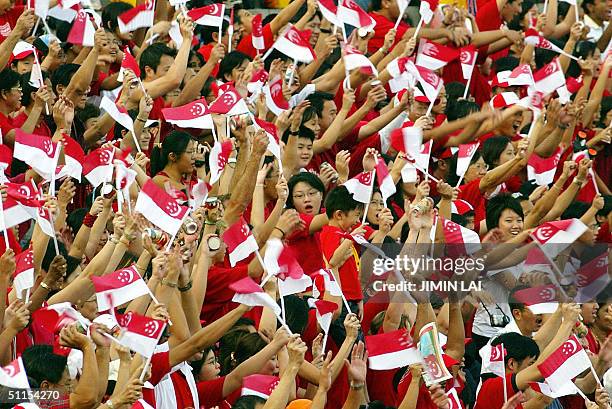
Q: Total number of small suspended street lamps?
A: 0